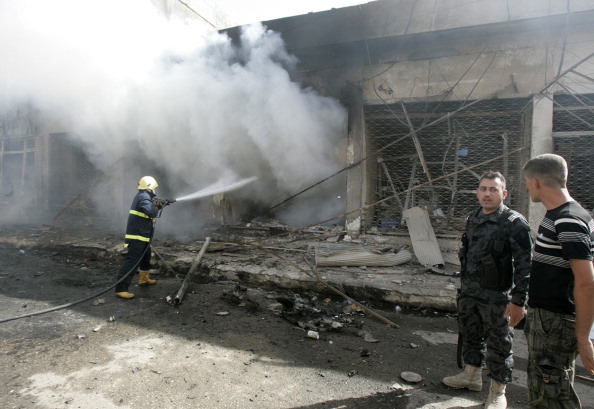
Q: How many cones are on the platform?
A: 0